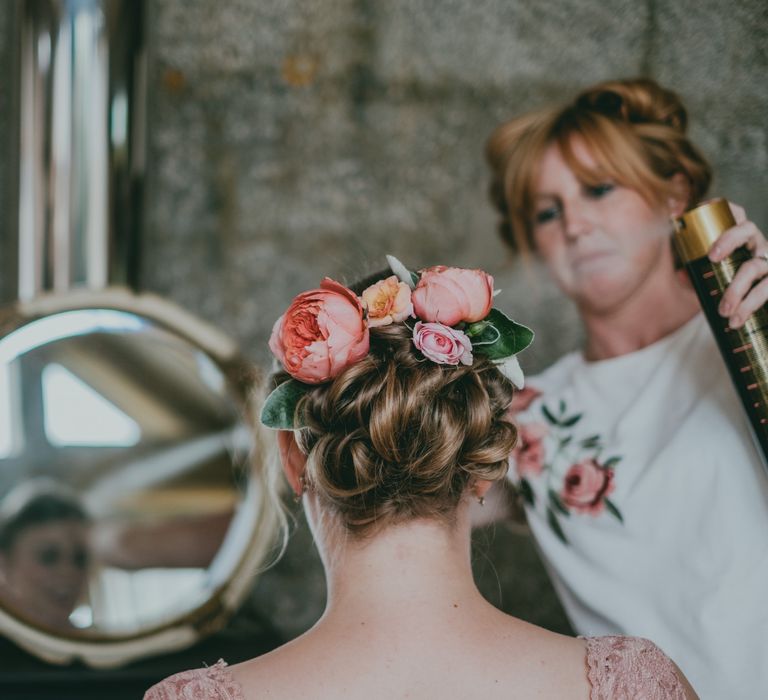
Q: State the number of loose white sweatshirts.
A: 1